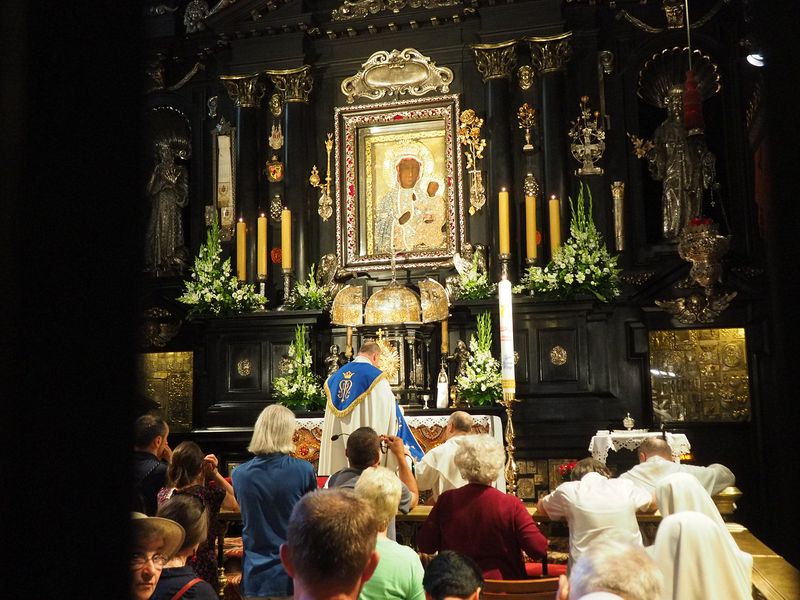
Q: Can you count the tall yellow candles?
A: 6